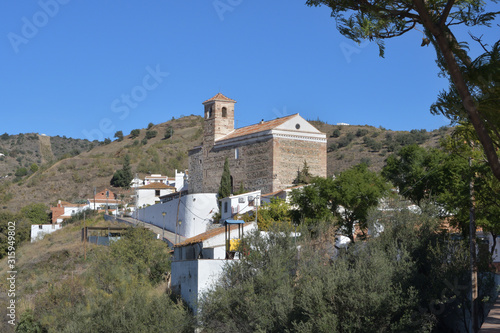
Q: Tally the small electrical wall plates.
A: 0